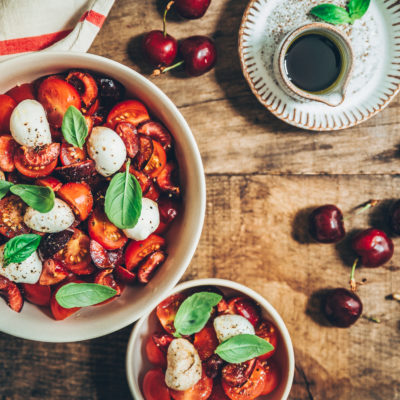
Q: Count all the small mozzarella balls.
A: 7